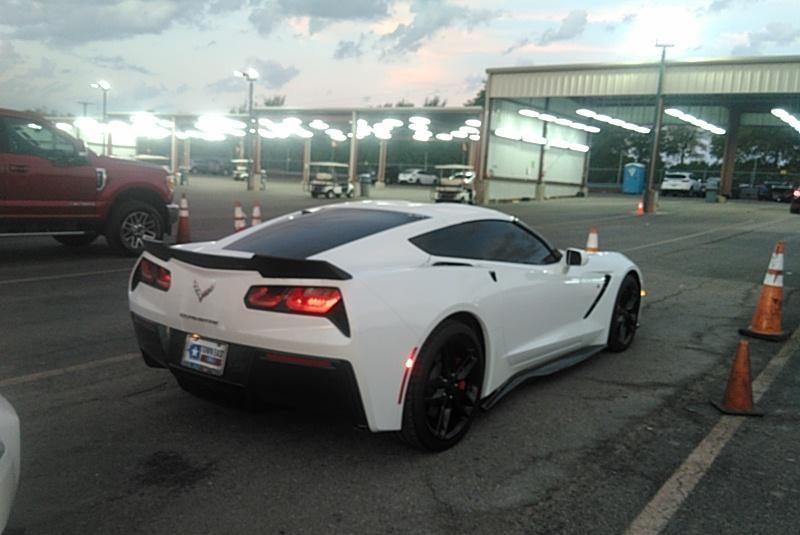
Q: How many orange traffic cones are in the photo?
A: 7